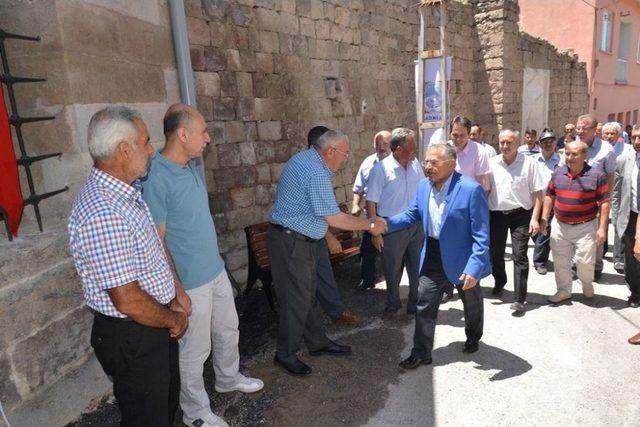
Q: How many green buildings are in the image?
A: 0